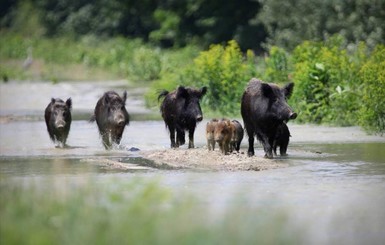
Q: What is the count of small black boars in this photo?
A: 2